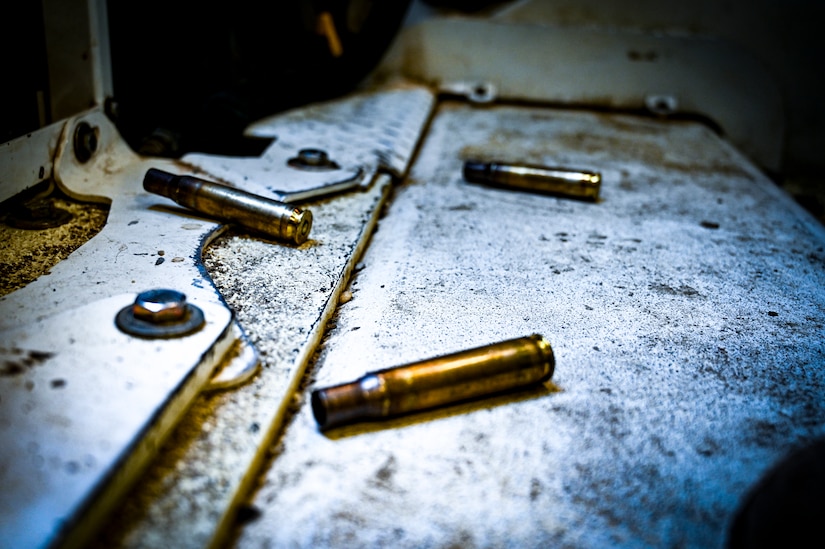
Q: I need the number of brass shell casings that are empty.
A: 3